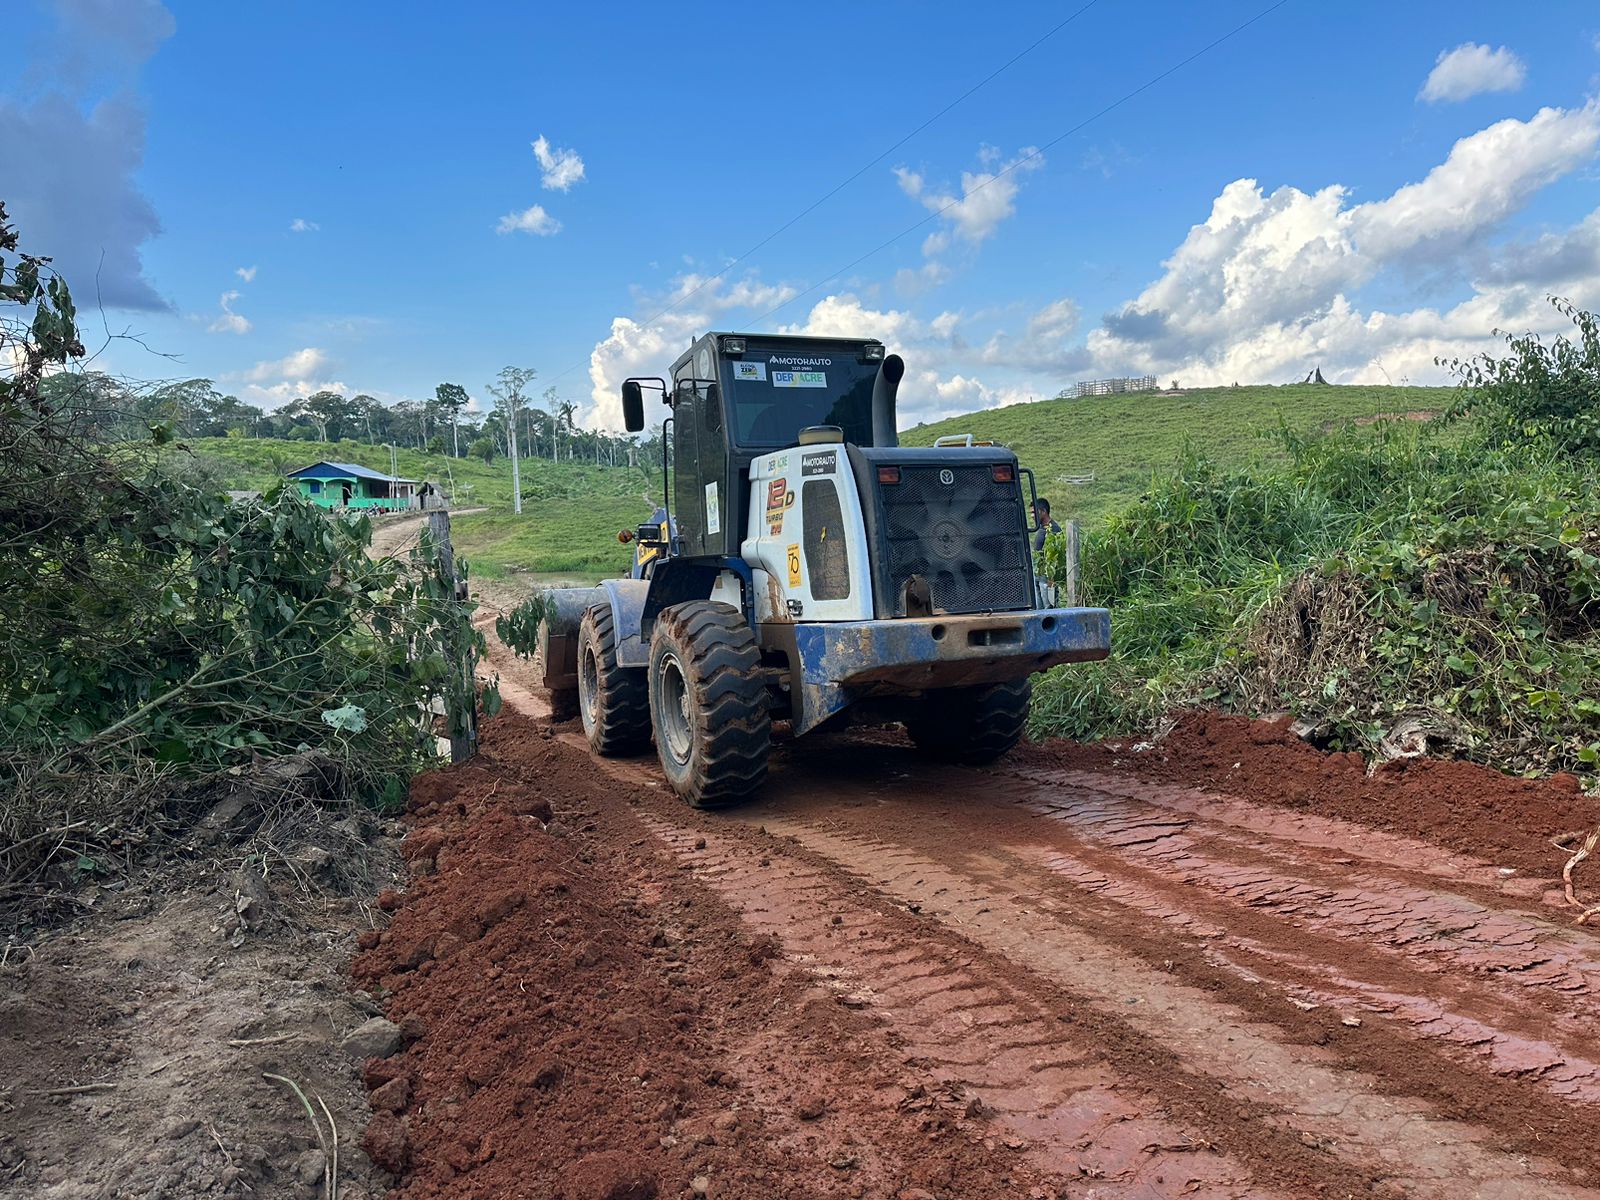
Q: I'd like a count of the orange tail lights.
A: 2